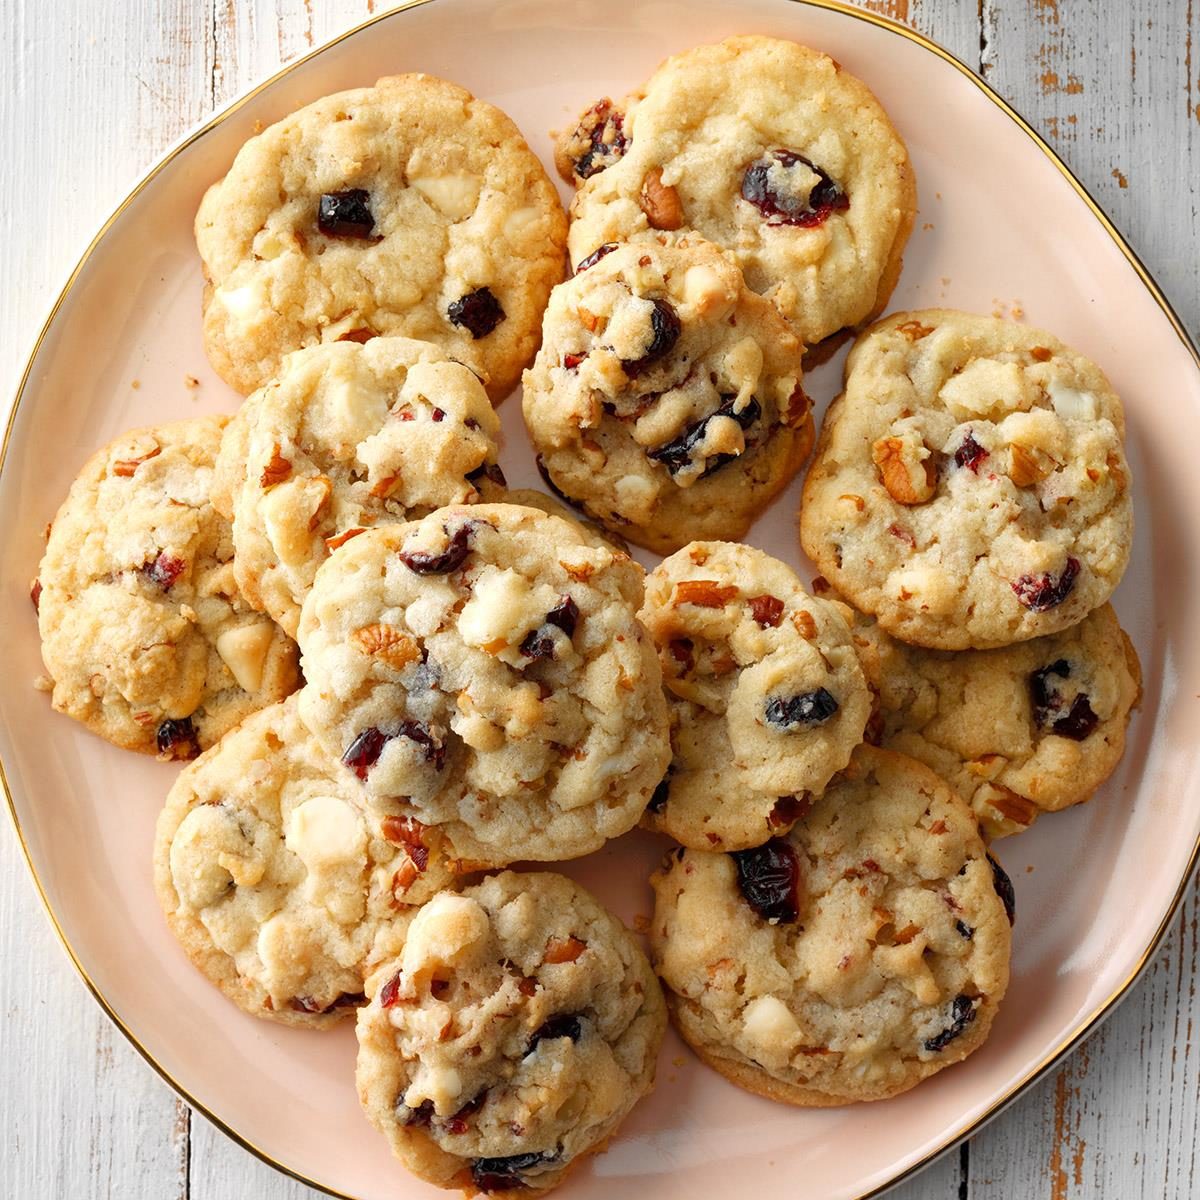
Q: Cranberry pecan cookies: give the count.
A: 12